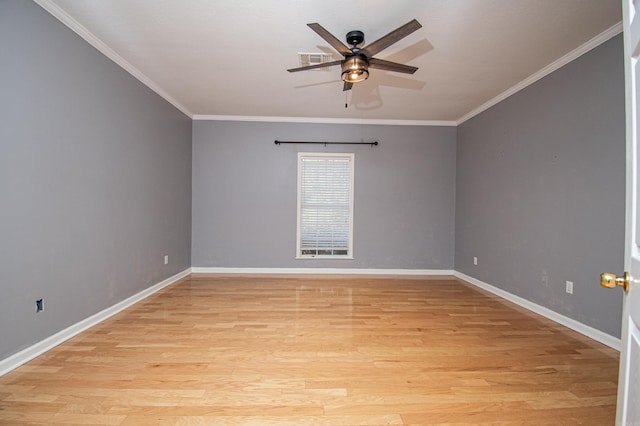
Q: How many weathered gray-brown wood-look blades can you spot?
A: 5